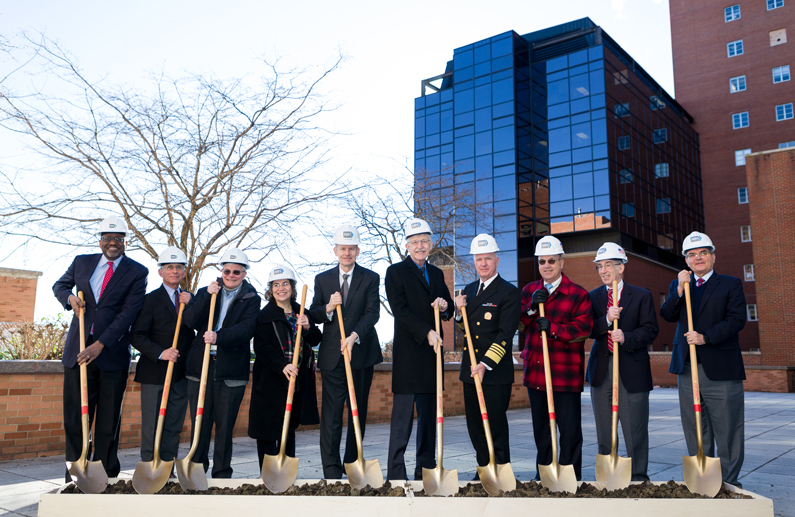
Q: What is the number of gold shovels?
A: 10